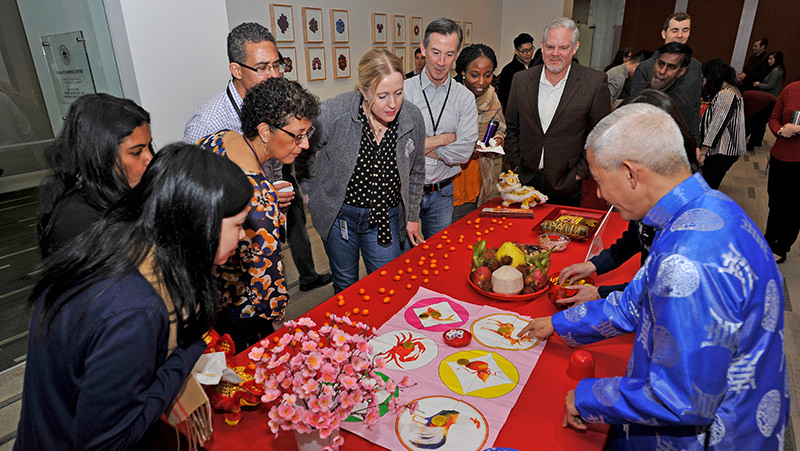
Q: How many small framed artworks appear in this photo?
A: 14